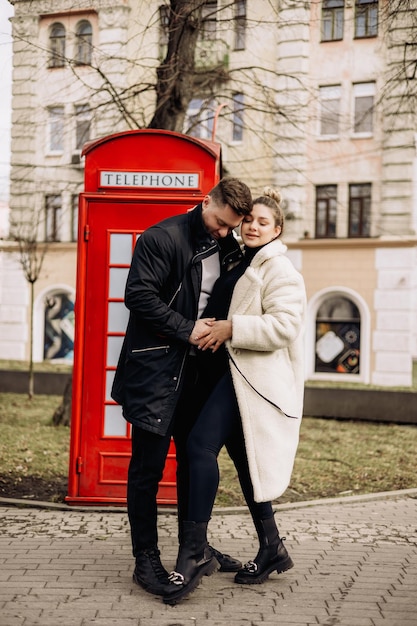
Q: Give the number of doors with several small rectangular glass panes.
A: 1